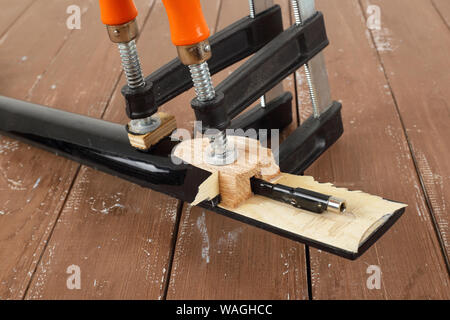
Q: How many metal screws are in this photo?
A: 2